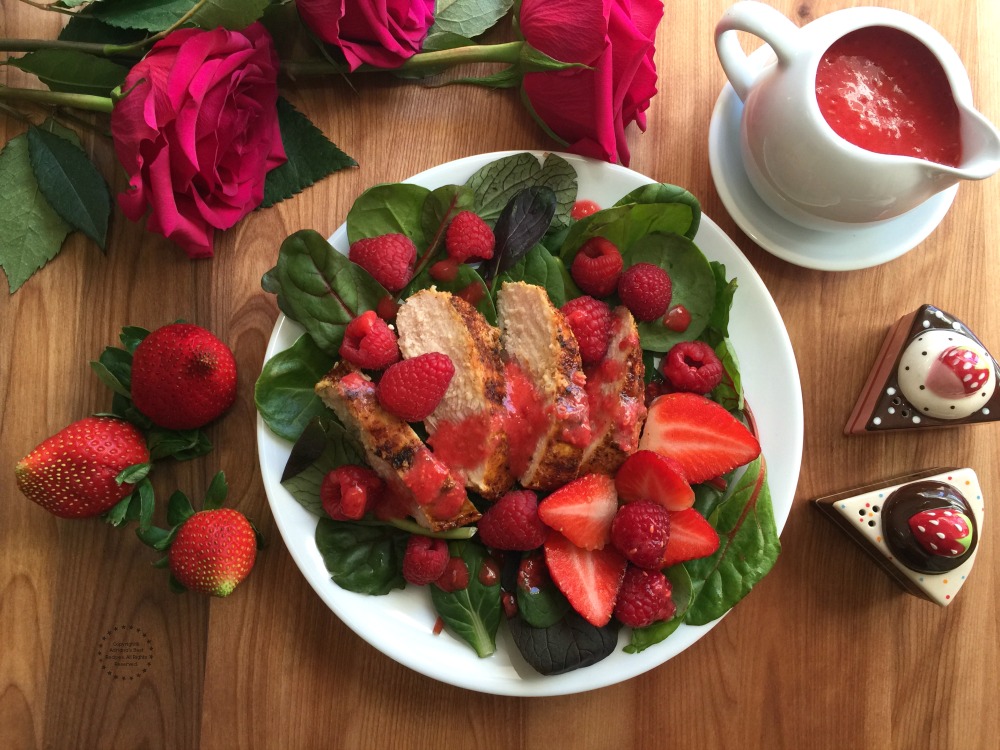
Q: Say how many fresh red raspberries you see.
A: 13